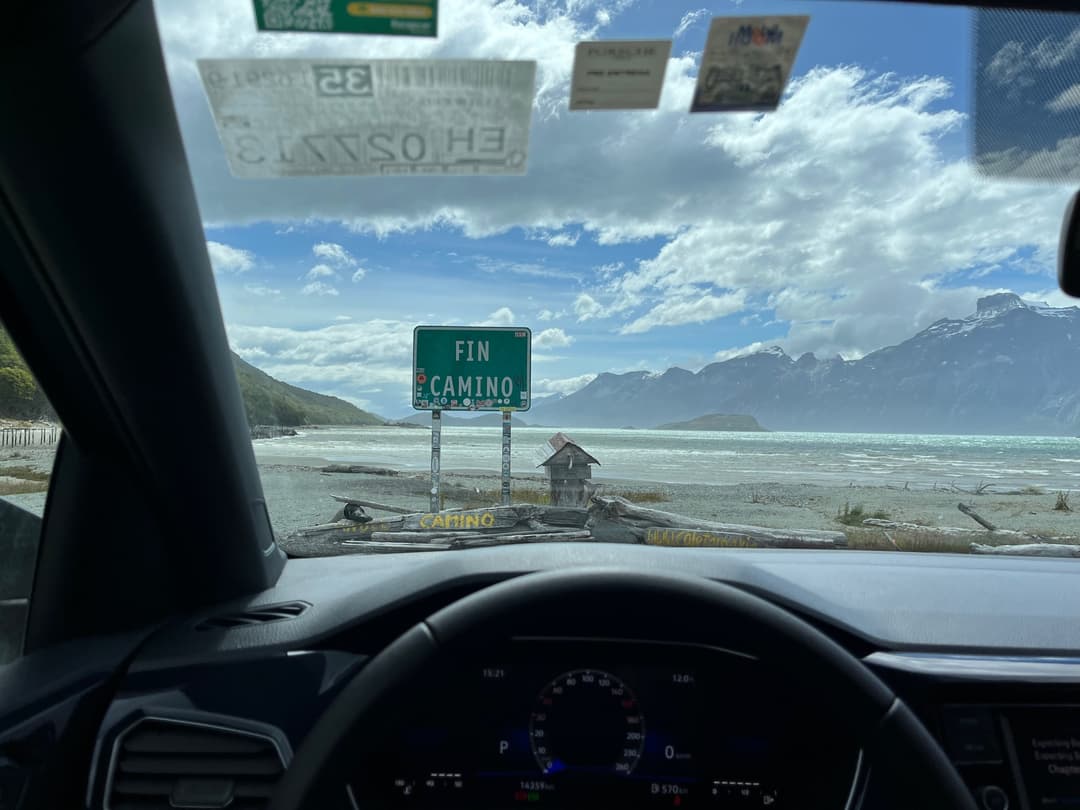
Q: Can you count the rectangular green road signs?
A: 1